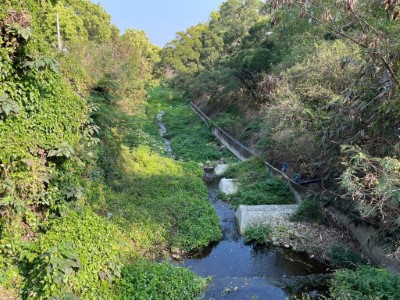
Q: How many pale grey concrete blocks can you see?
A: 3